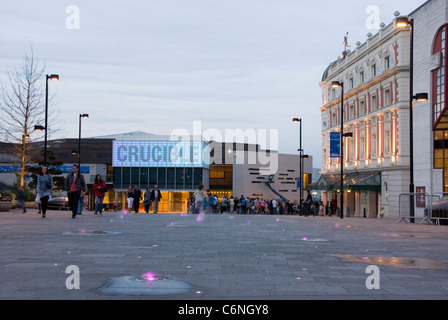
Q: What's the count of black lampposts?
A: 5